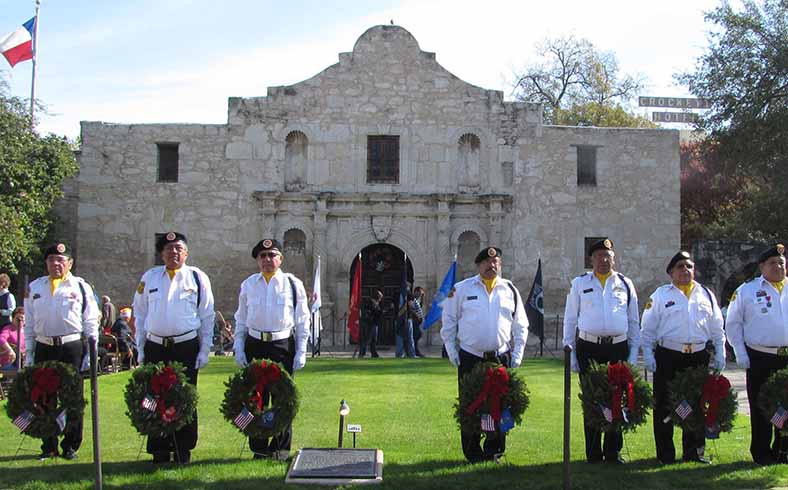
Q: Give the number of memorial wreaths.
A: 7